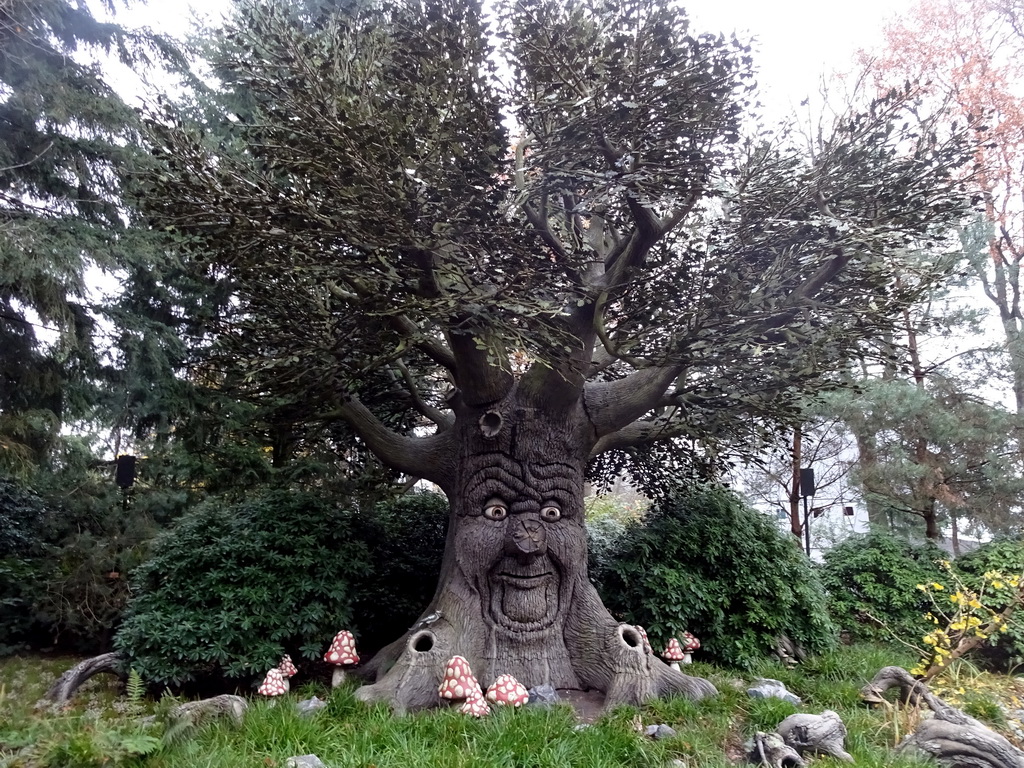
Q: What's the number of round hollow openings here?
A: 3